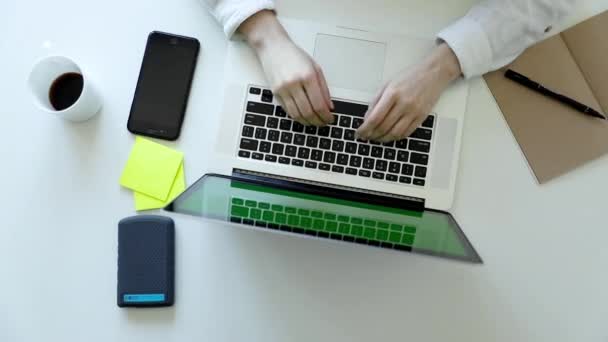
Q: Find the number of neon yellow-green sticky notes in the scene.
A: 2